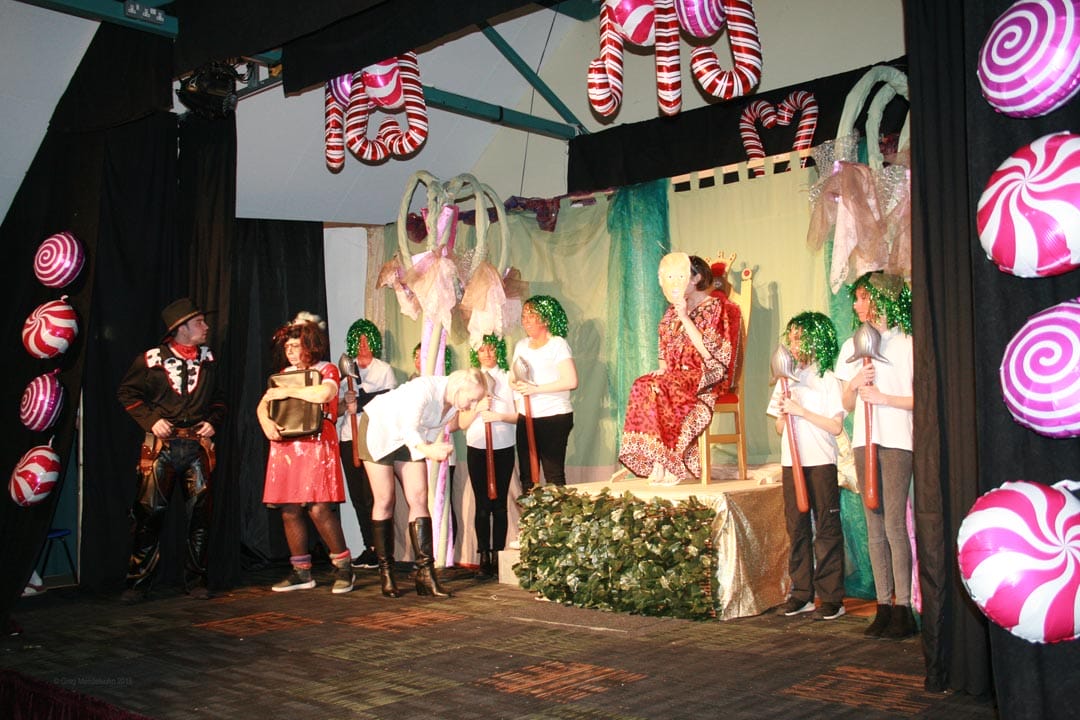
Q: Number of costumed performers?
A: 10